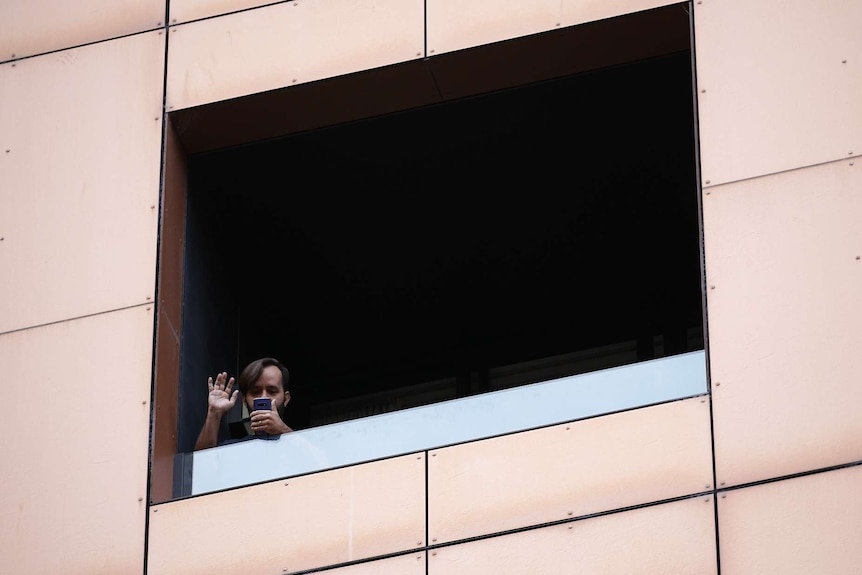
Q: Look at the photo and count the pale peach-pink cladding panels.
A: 13